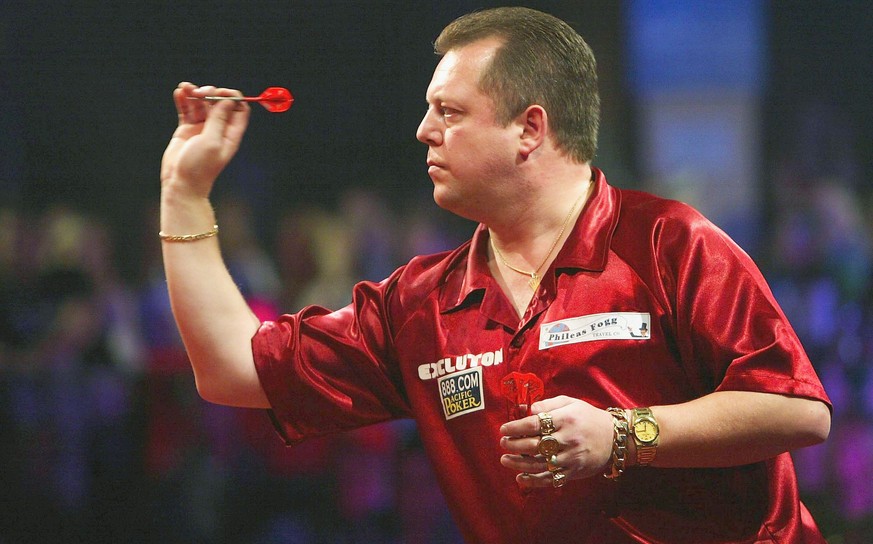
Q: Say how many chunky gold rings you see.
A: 4